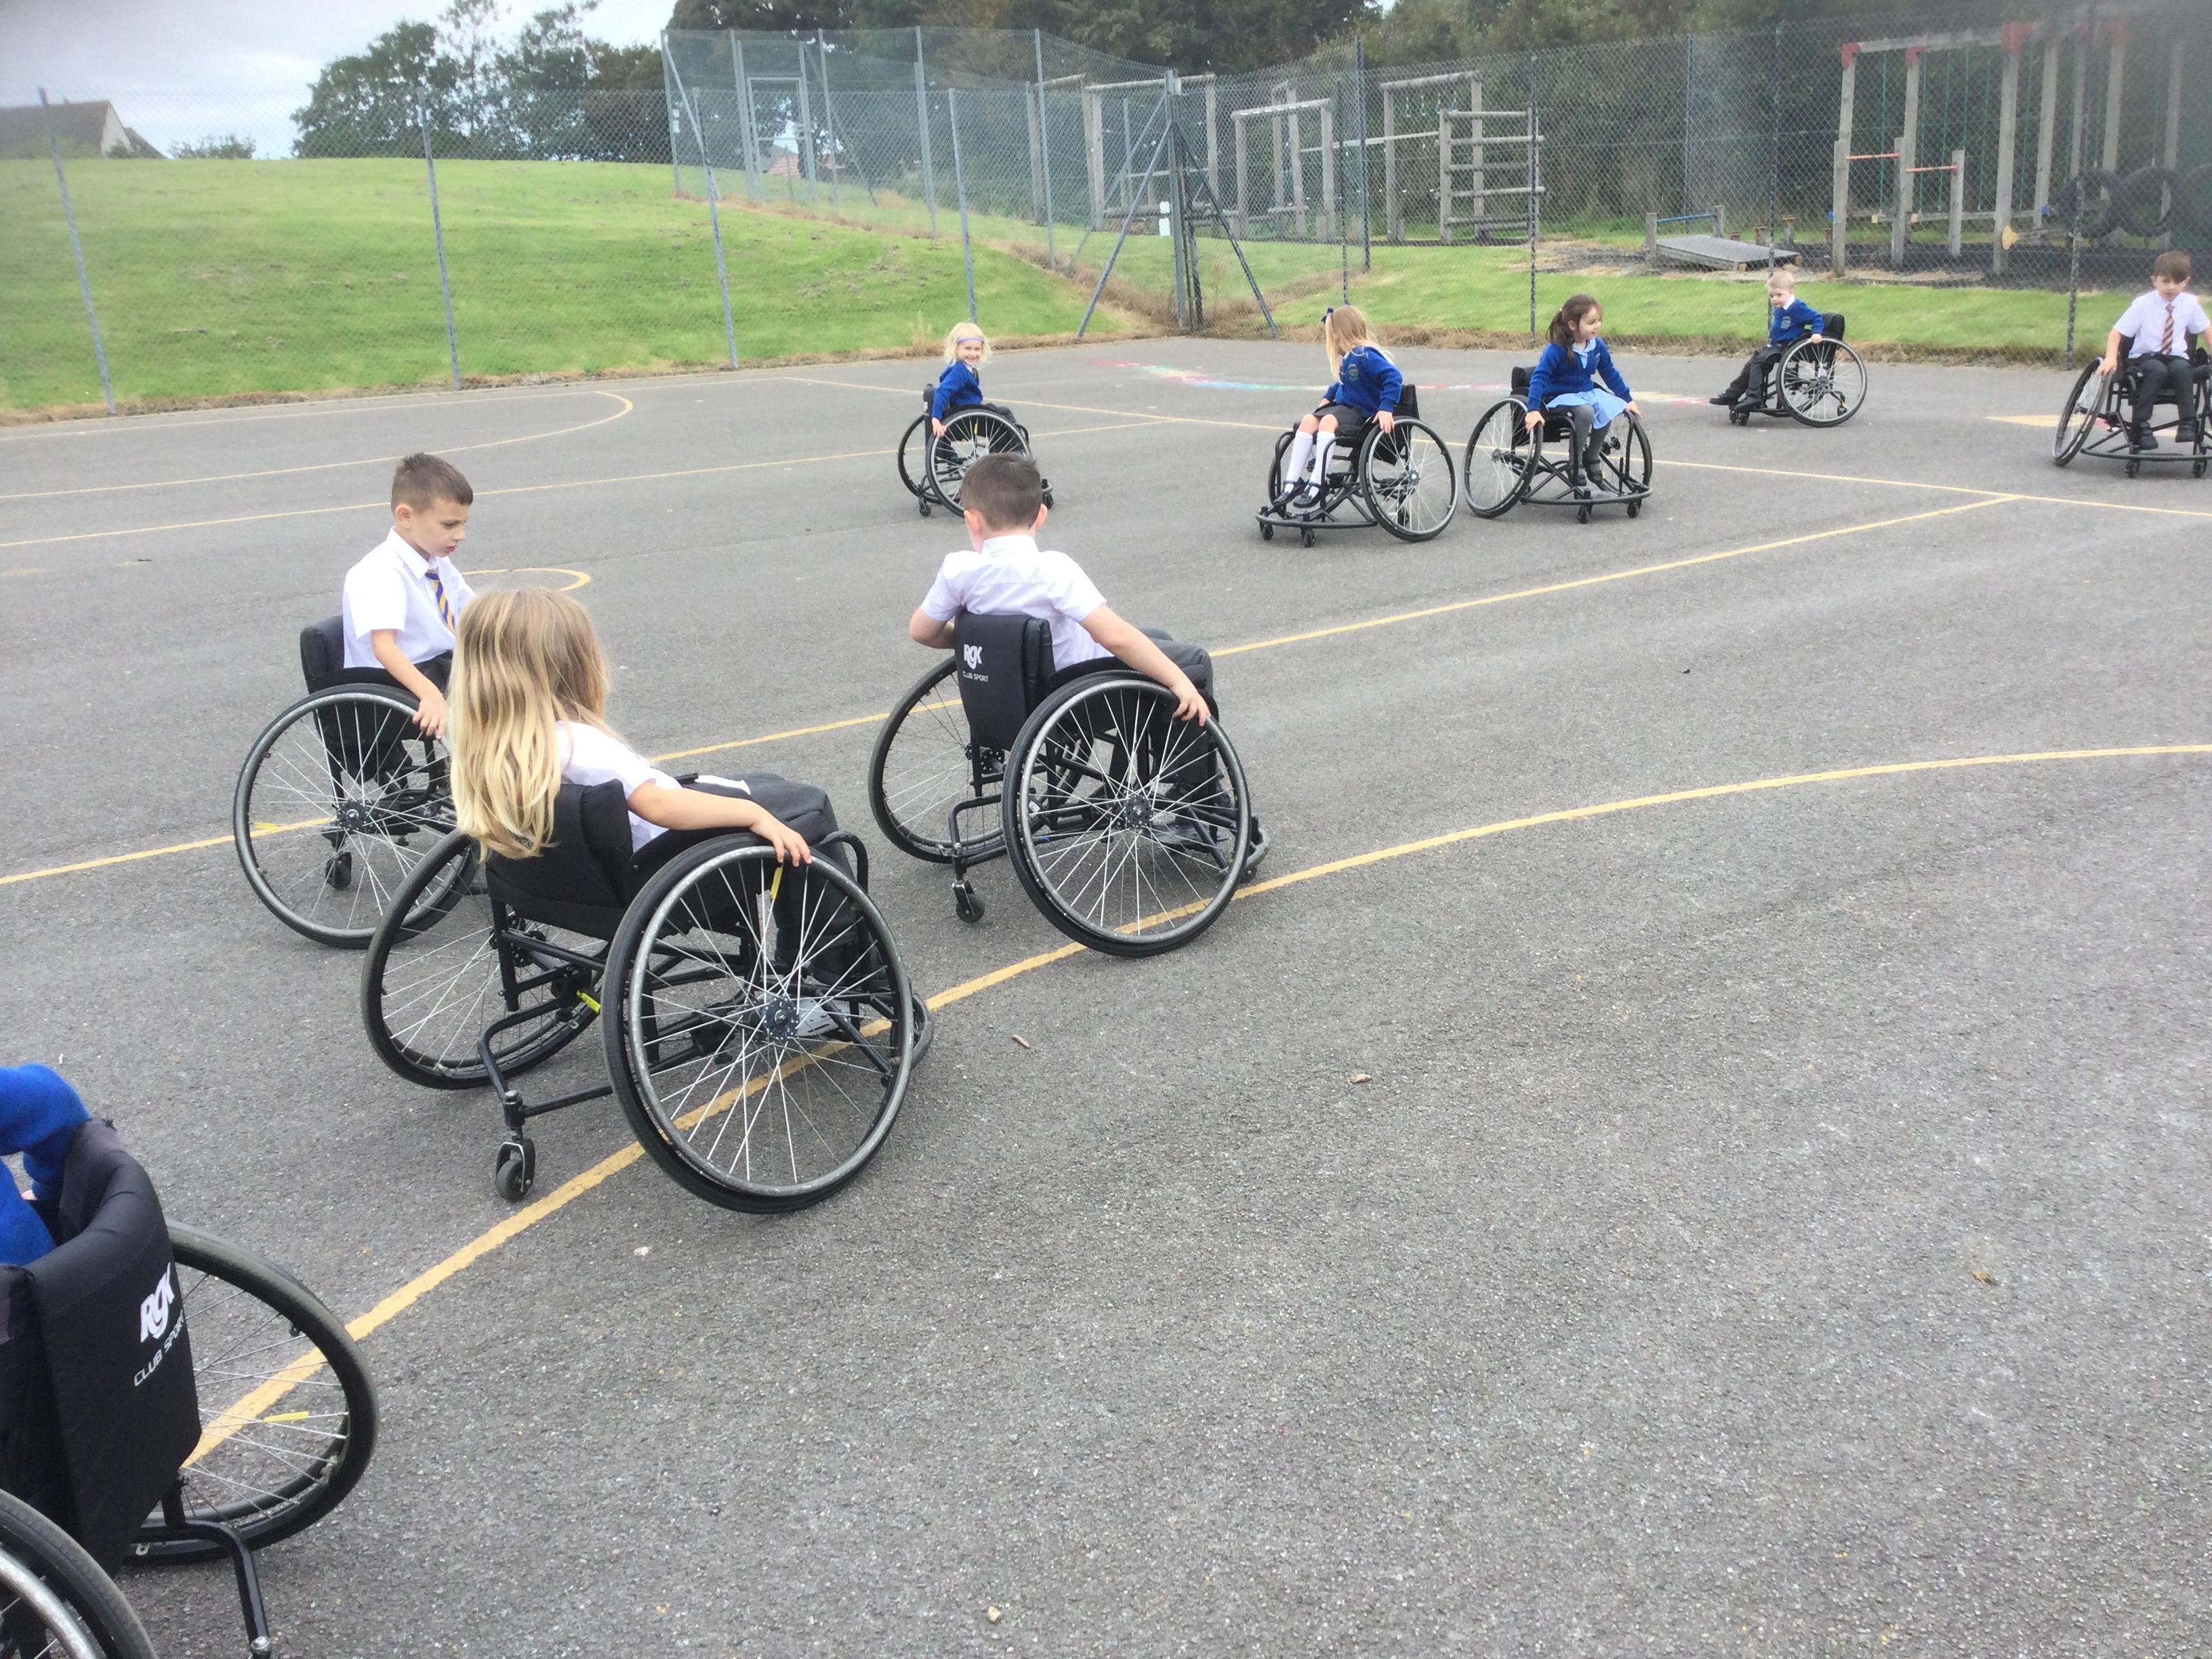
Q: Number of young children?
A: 9